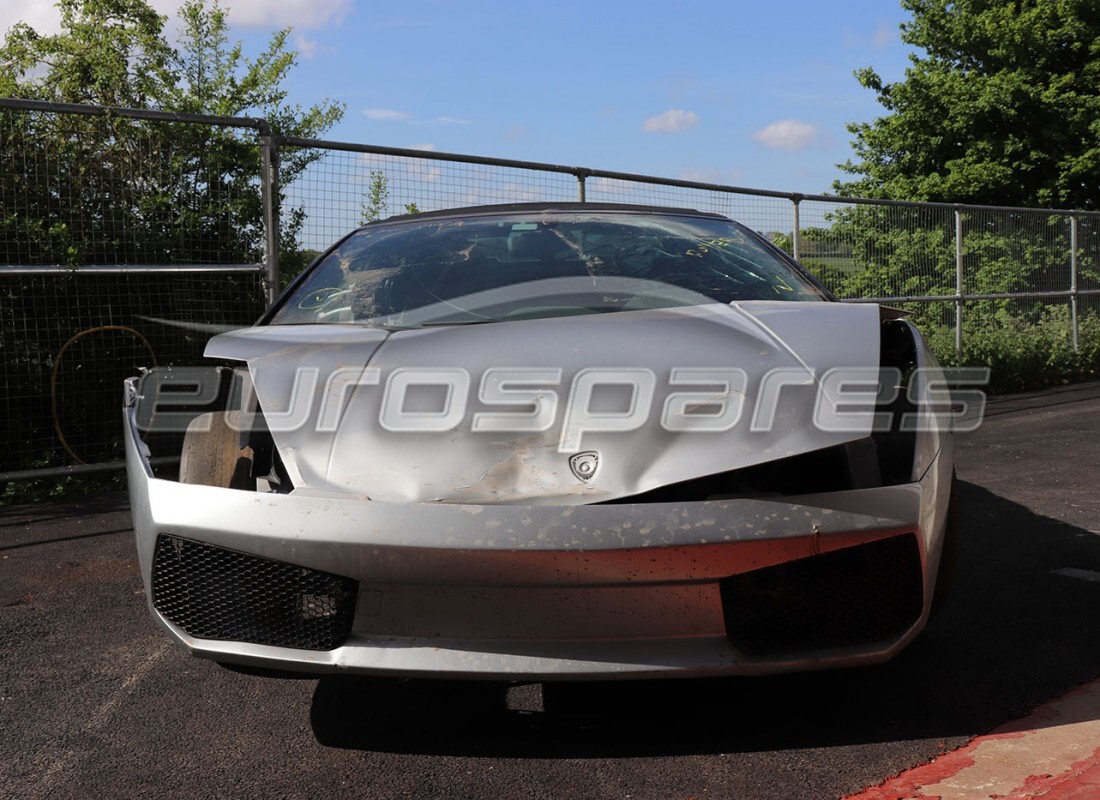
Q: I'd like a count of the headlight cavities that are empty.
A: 2